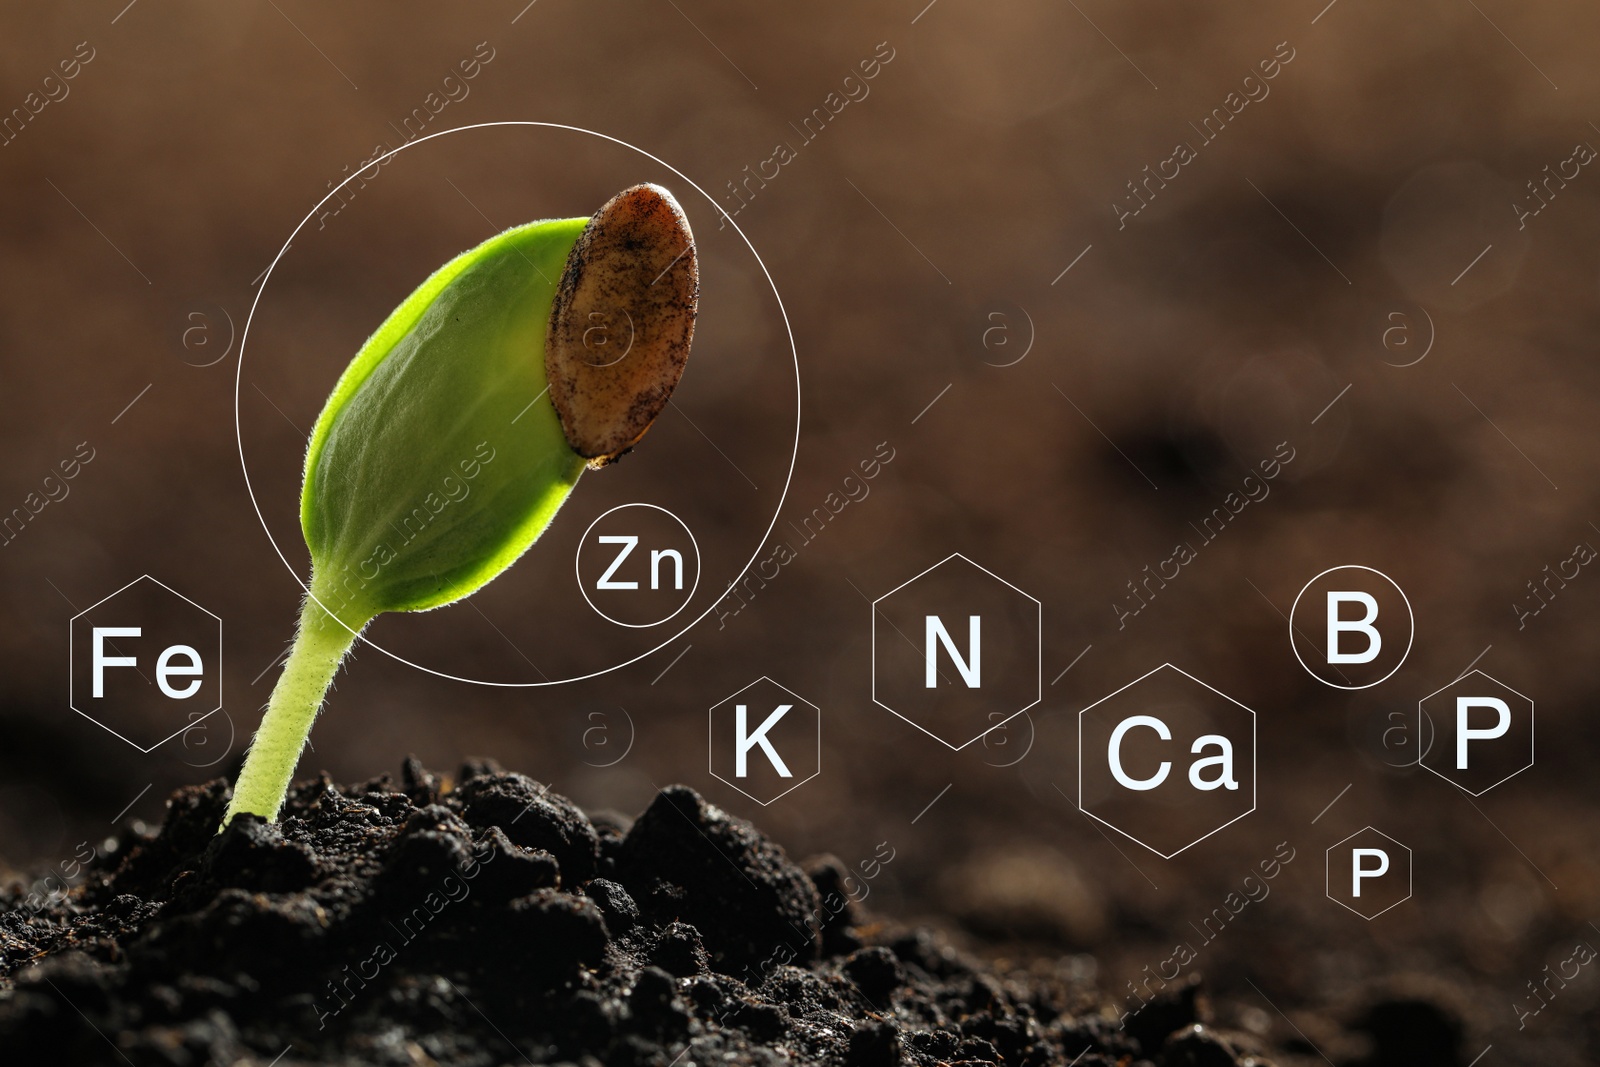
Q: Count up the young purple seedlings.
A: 0